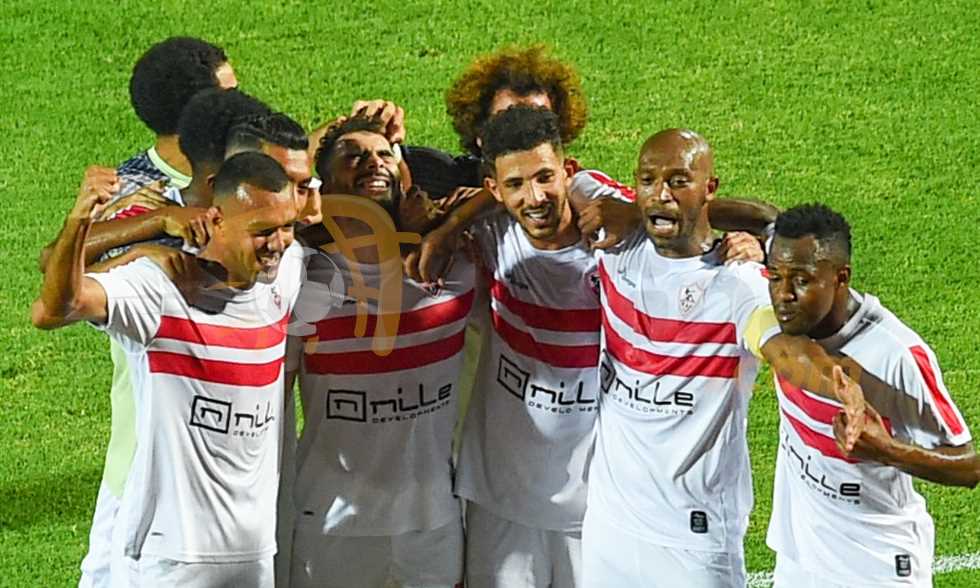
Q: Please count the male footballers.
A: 9